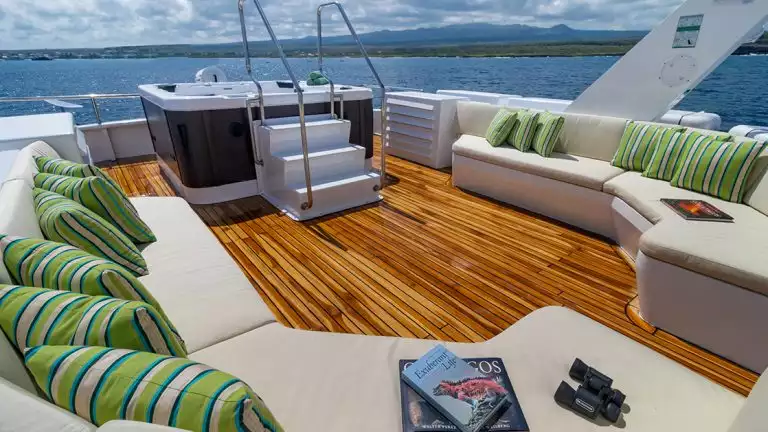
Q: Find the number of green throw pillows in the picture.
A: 12